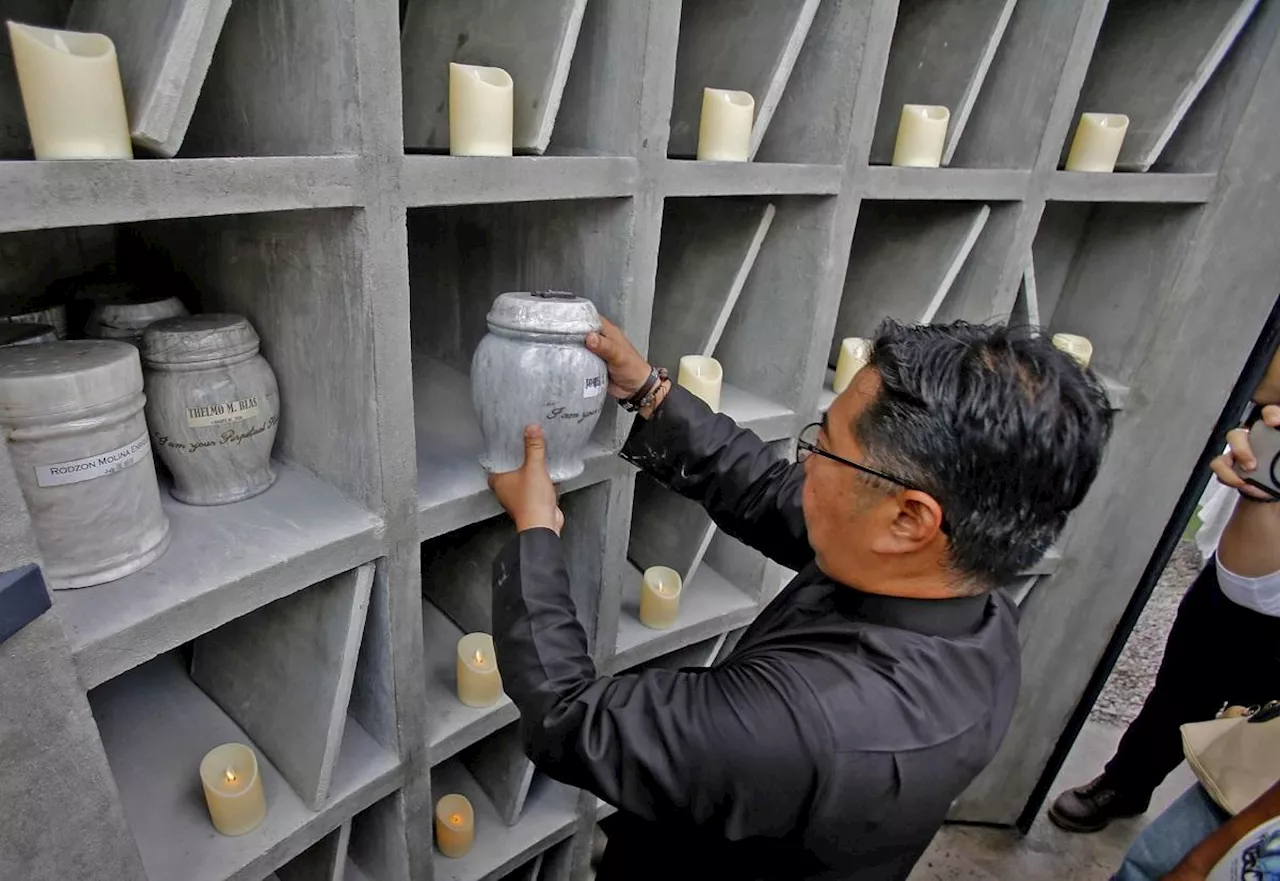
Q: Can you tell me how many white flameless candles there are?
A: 12